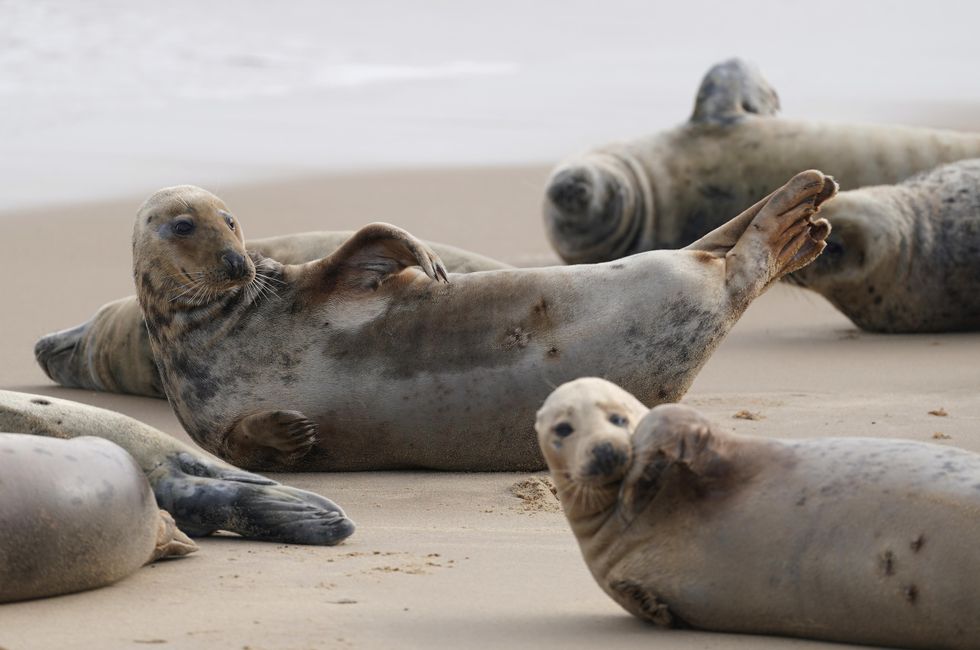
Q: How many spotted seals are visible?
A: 7